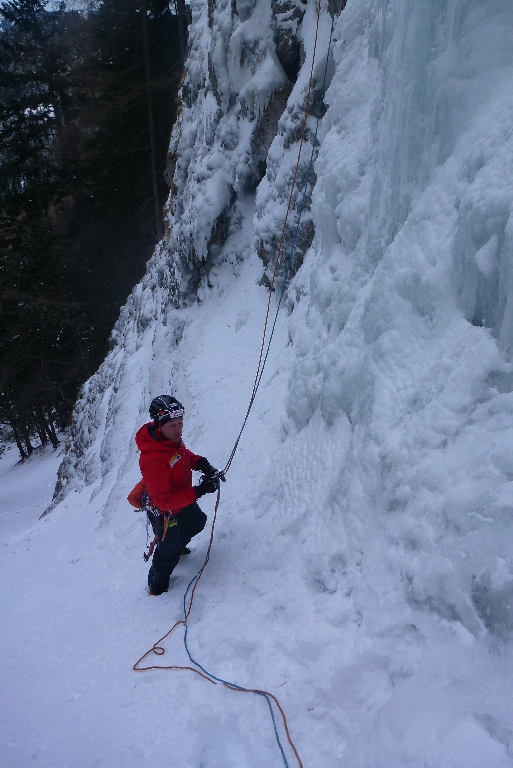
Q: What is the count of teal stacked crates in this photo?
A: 0